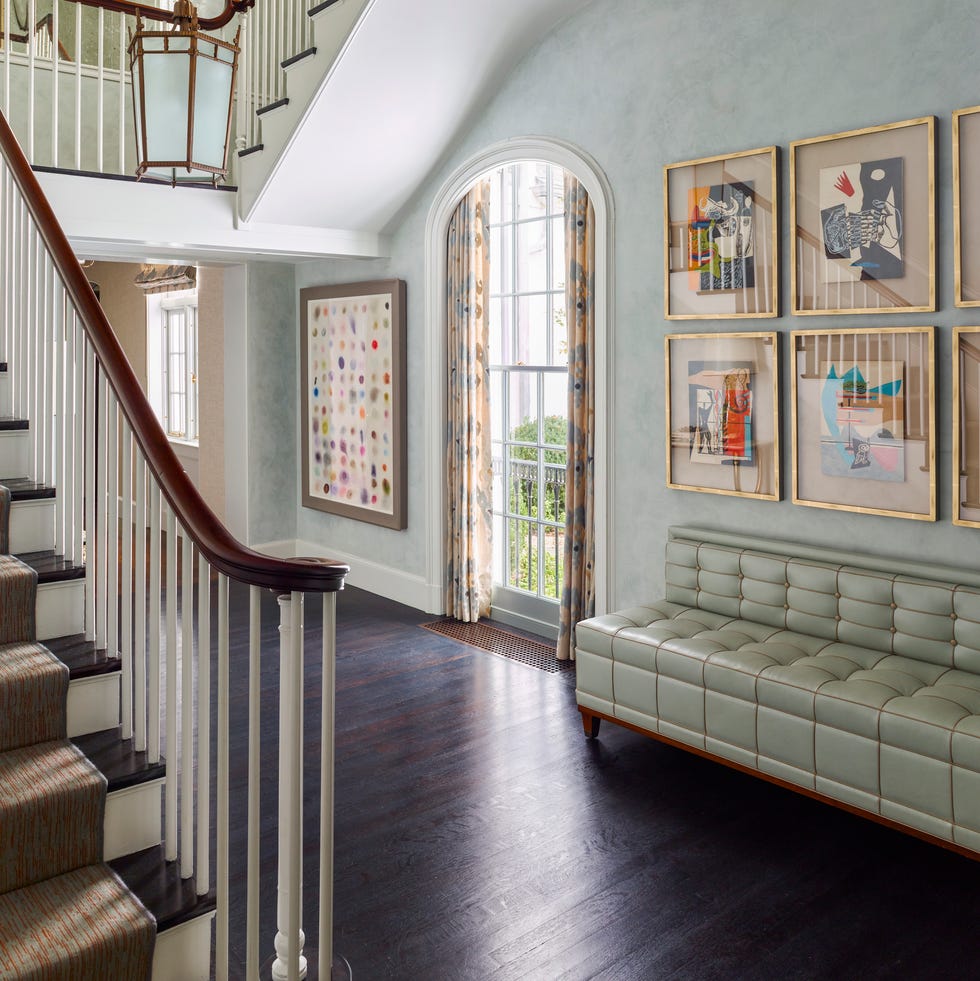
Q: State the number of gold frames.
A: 6